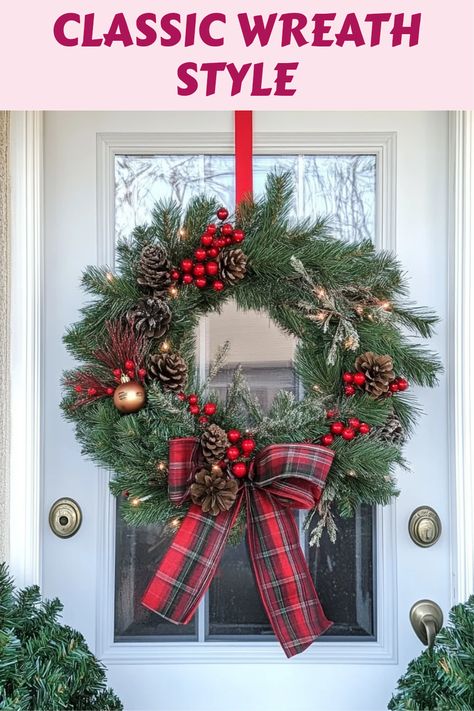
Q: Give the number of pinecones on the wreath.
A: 8